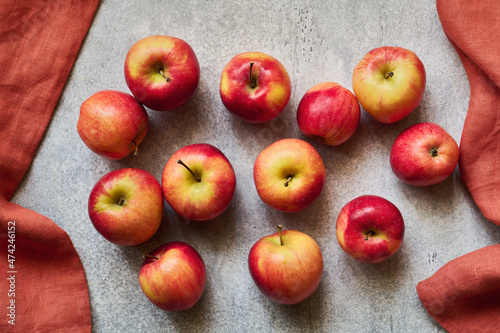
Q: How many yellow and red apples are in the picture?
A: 12